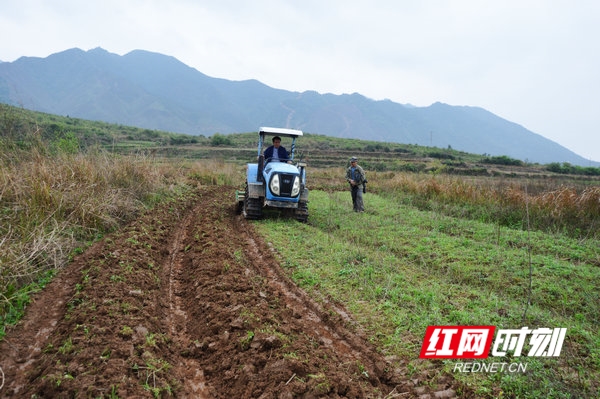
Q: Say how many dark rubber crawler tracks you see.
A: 2